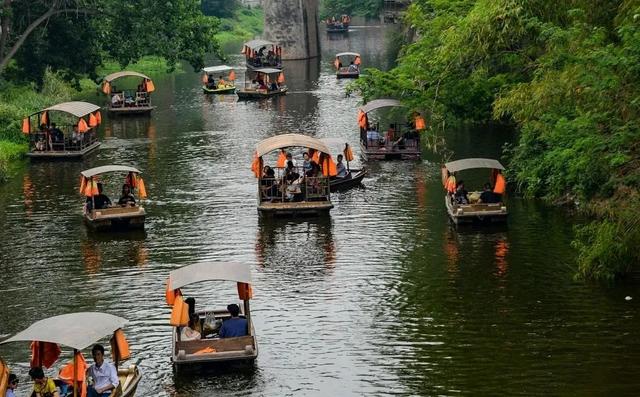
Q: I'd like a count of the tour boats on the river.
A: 14